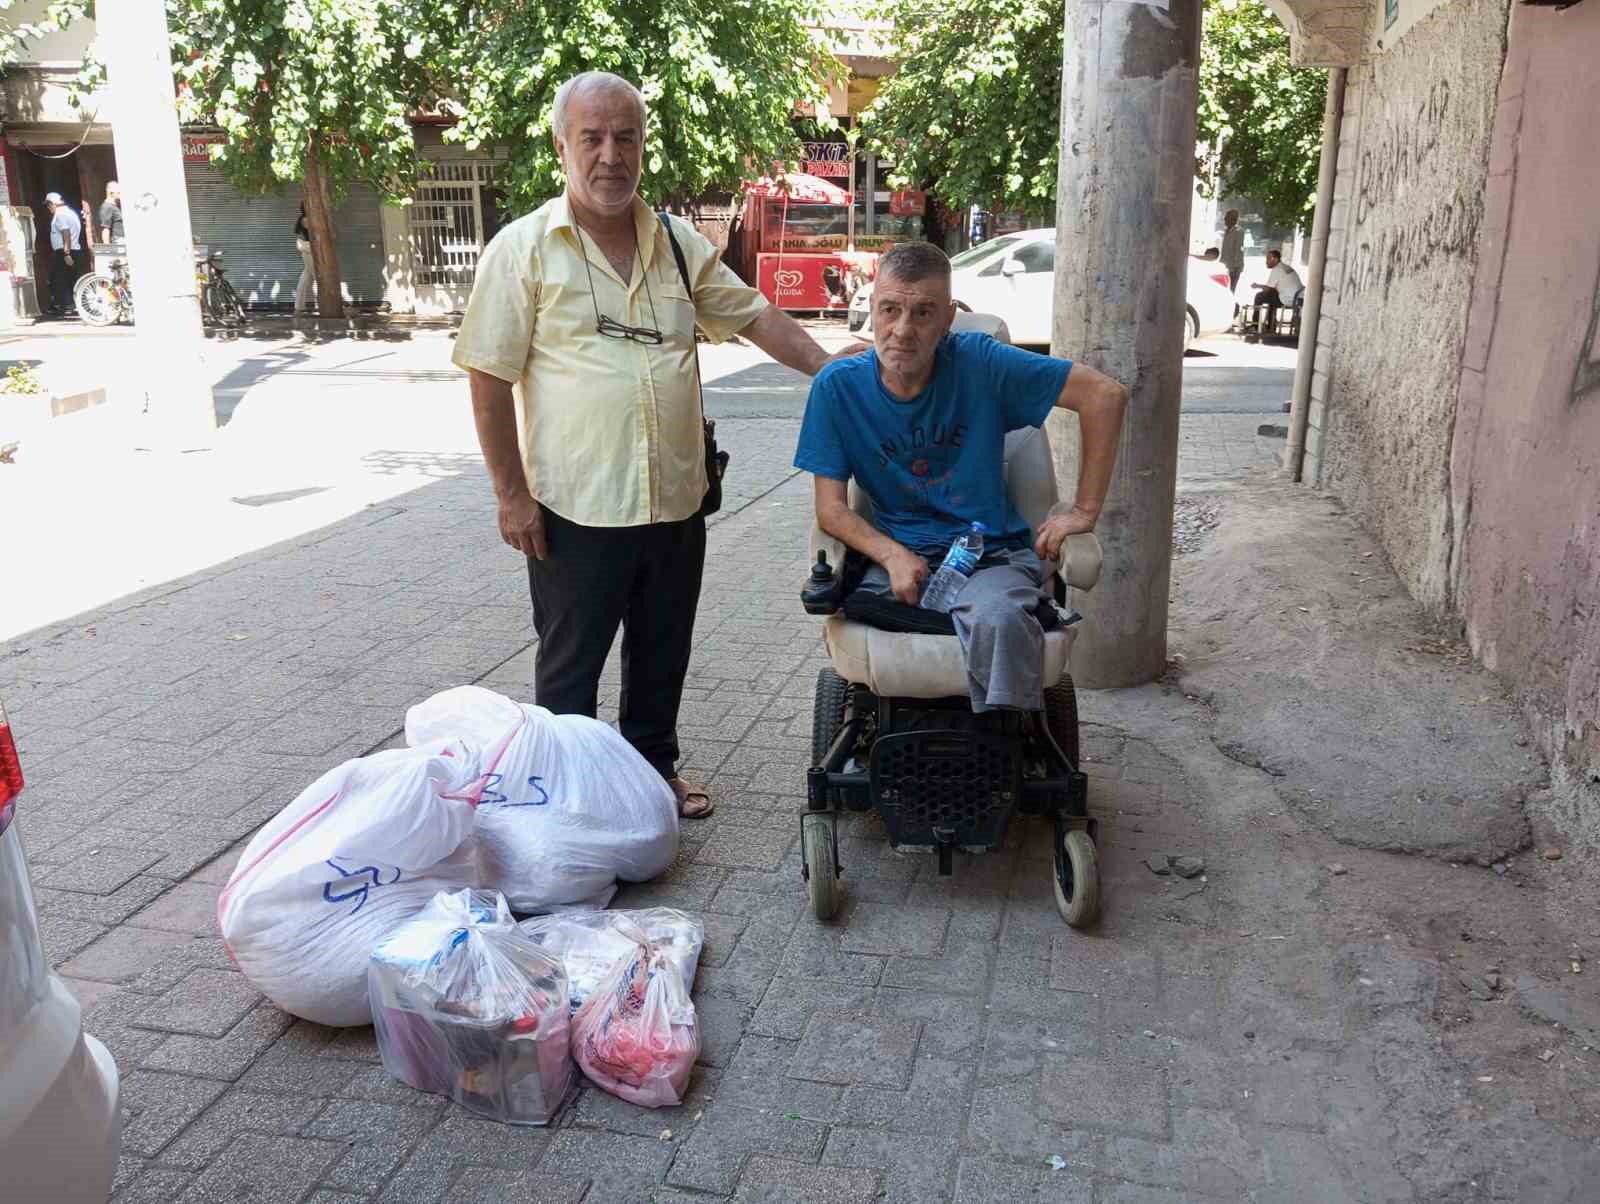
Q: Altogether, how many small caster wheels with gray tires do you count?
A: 2